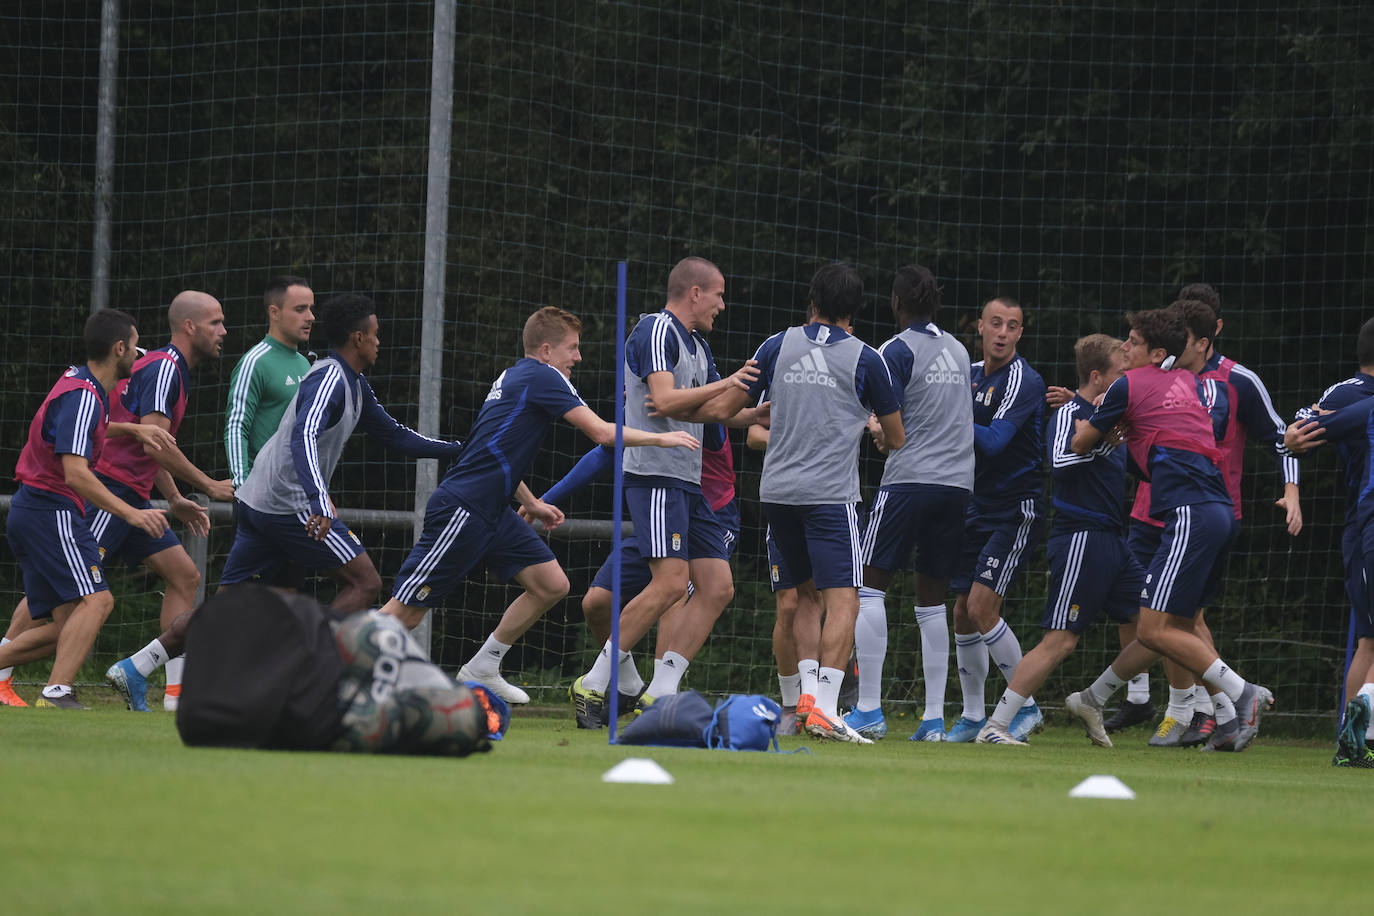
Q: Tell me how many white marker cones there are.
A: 2